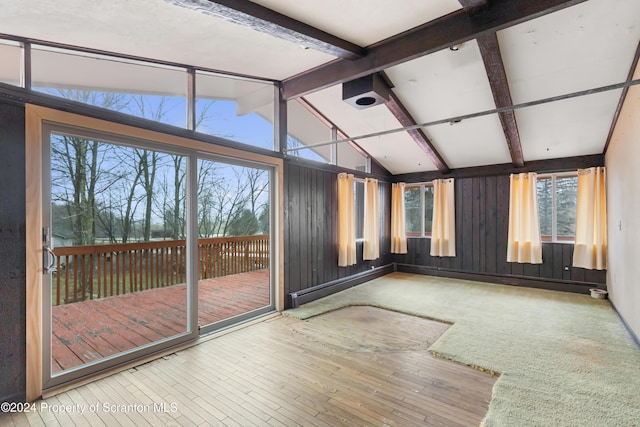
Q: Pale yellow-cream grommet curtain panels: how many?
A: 6